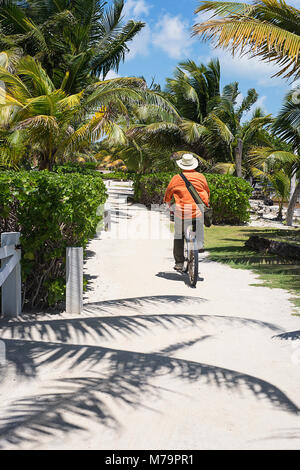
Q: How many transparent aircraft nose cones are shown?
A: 0